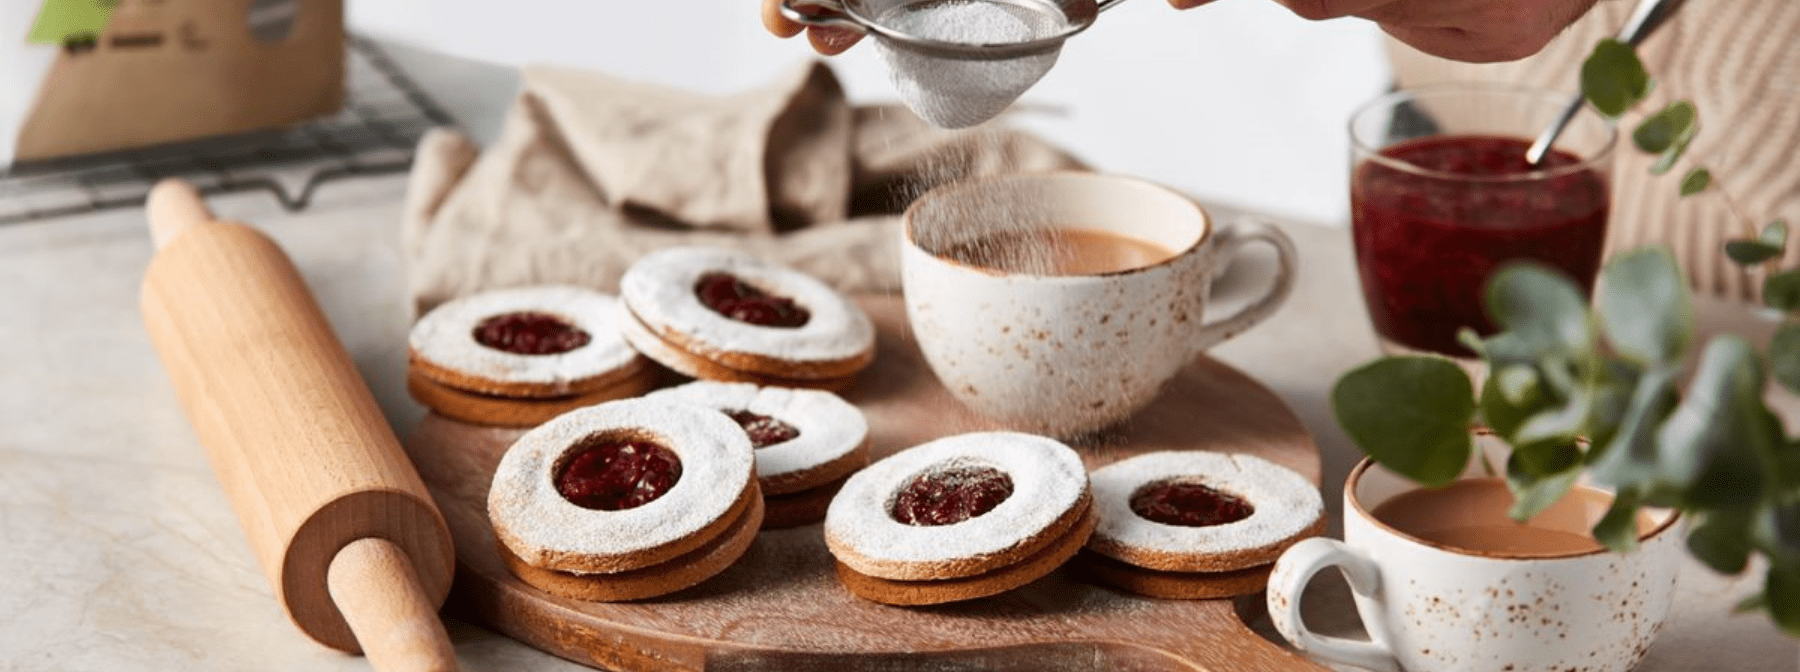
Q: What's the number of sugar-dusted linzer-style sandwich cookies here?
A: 6